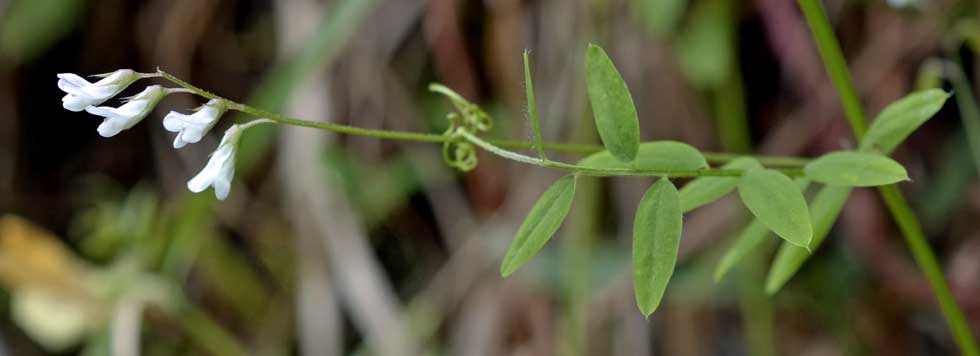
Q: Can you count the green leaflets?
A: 11